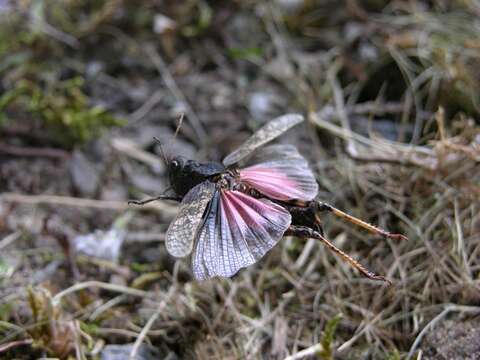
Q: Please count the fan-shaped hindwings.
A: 2